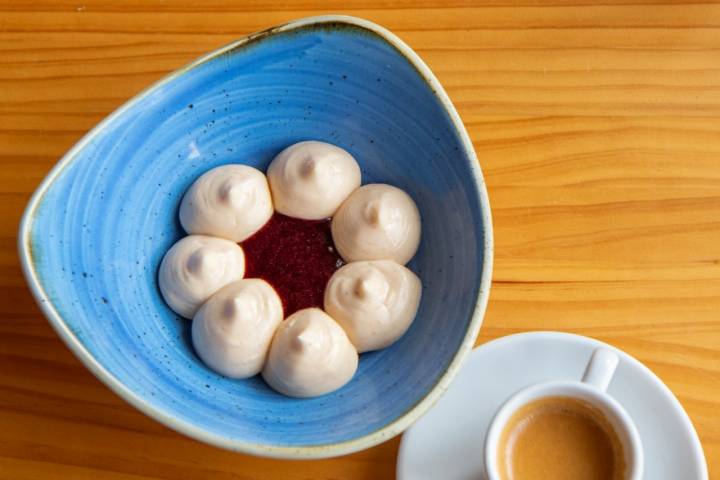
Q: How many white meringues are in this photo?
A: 7